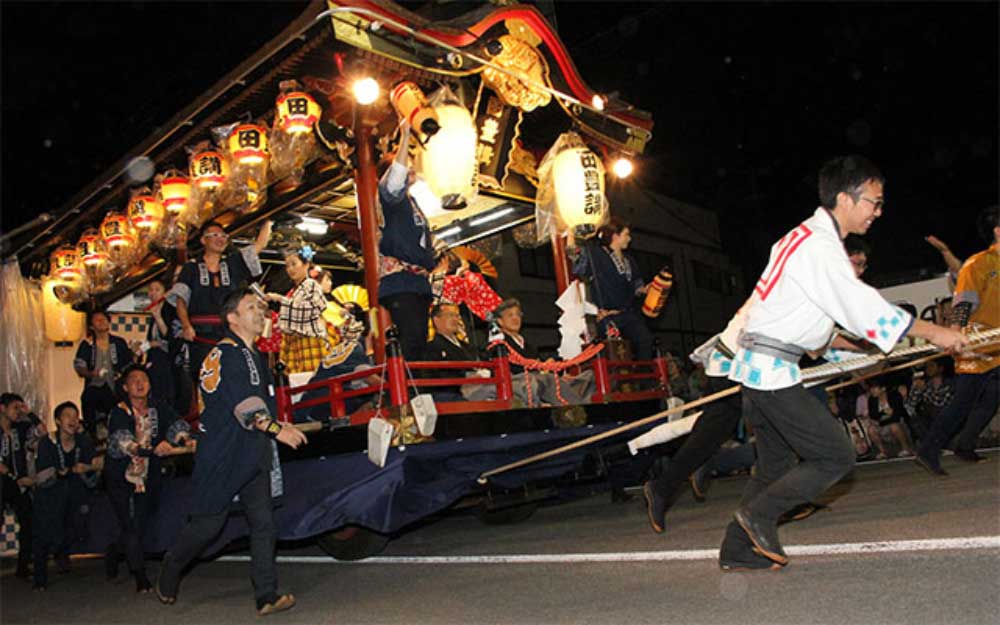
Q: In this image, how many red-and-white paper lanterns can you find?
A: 8